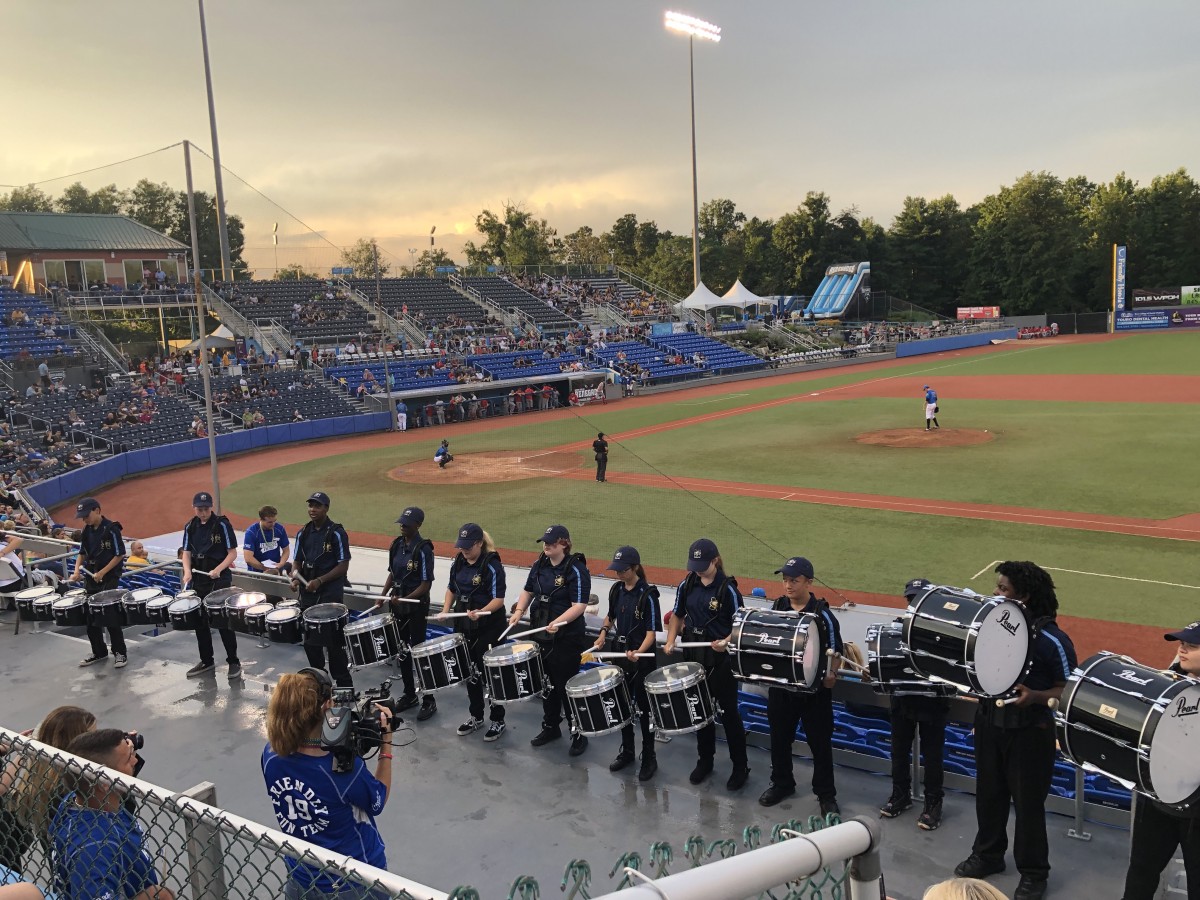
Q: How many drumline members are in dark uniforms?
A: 12